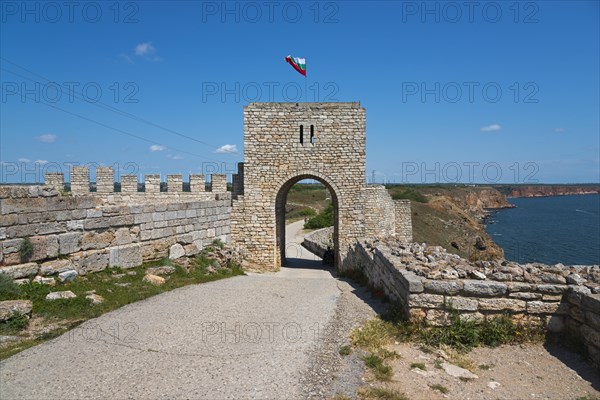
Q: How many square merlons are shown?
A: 8